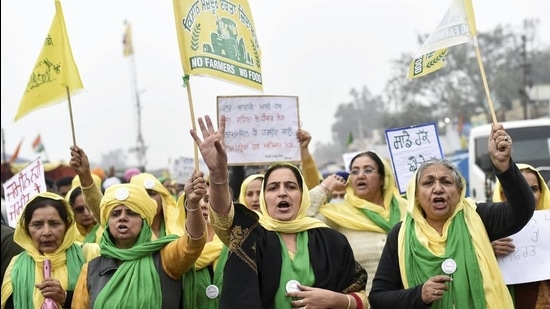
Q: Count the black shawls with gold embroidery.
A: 1